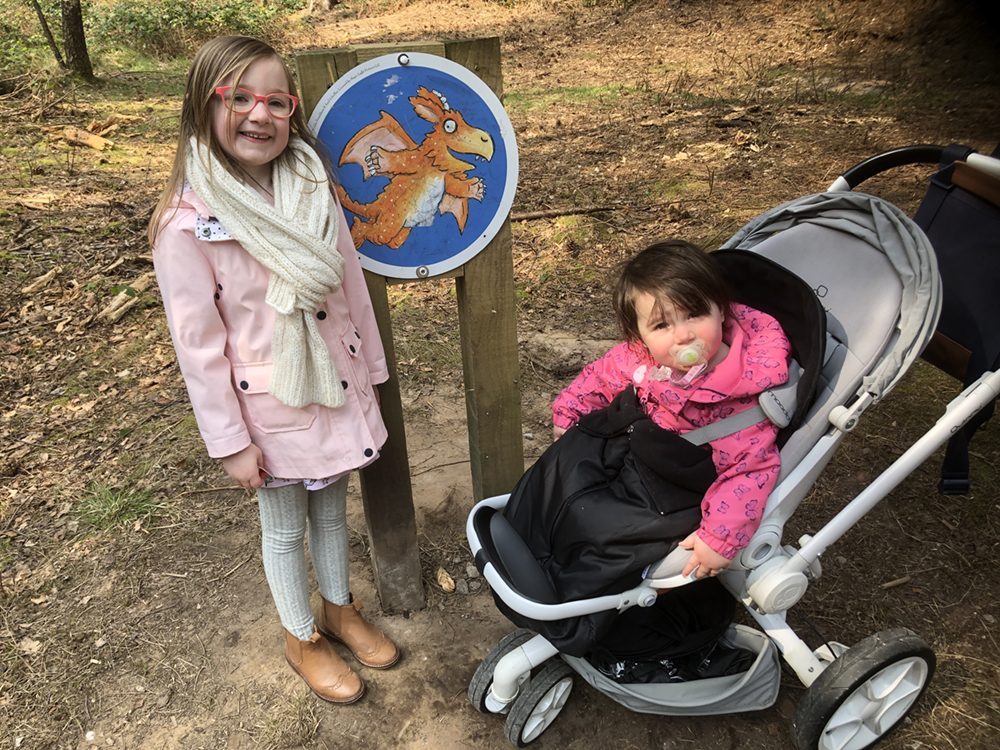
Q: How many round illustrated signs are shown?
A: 1